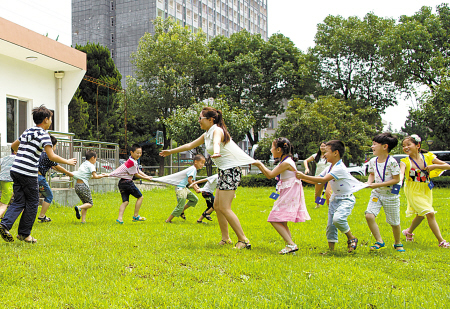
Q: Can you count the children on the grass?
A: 11